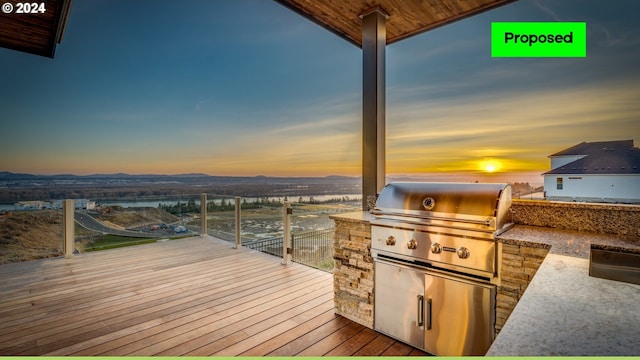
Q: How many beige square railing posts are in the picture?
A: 4